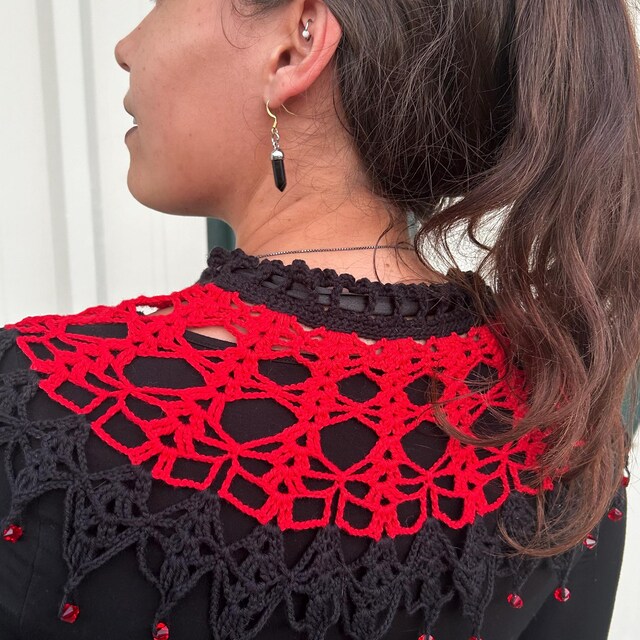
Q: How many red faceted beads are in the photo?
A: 10